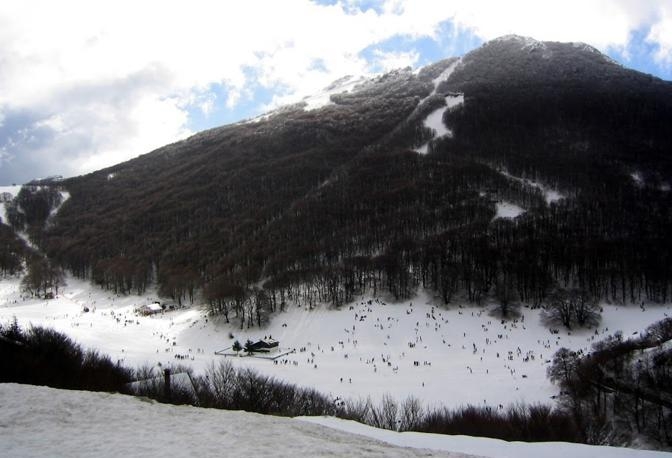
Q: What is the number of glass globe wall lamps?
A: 0